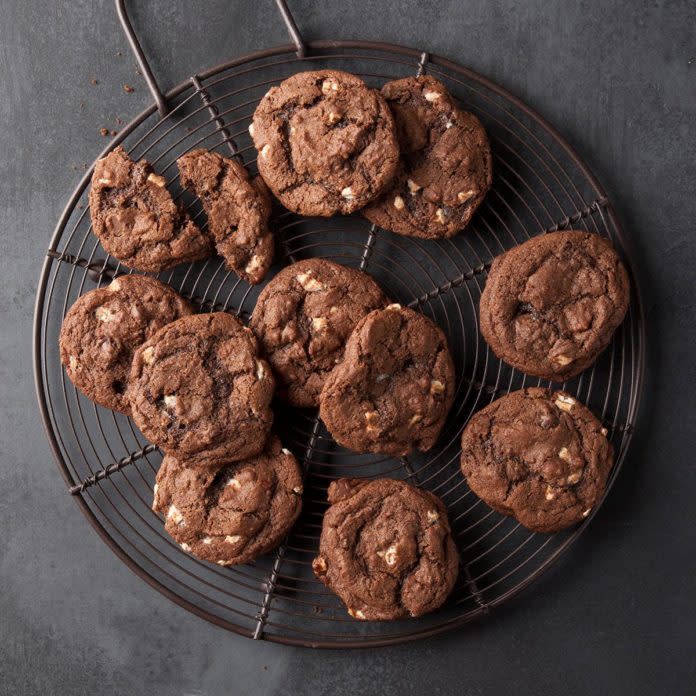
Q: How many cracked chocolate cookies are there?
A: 1